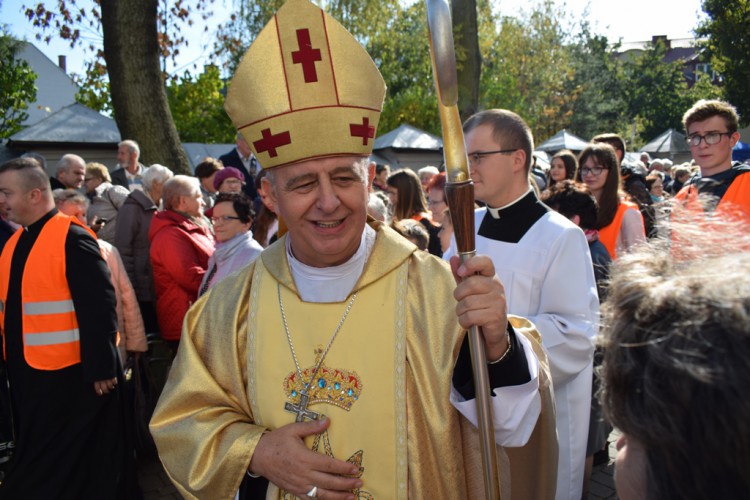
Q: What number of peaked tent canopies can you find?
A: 4